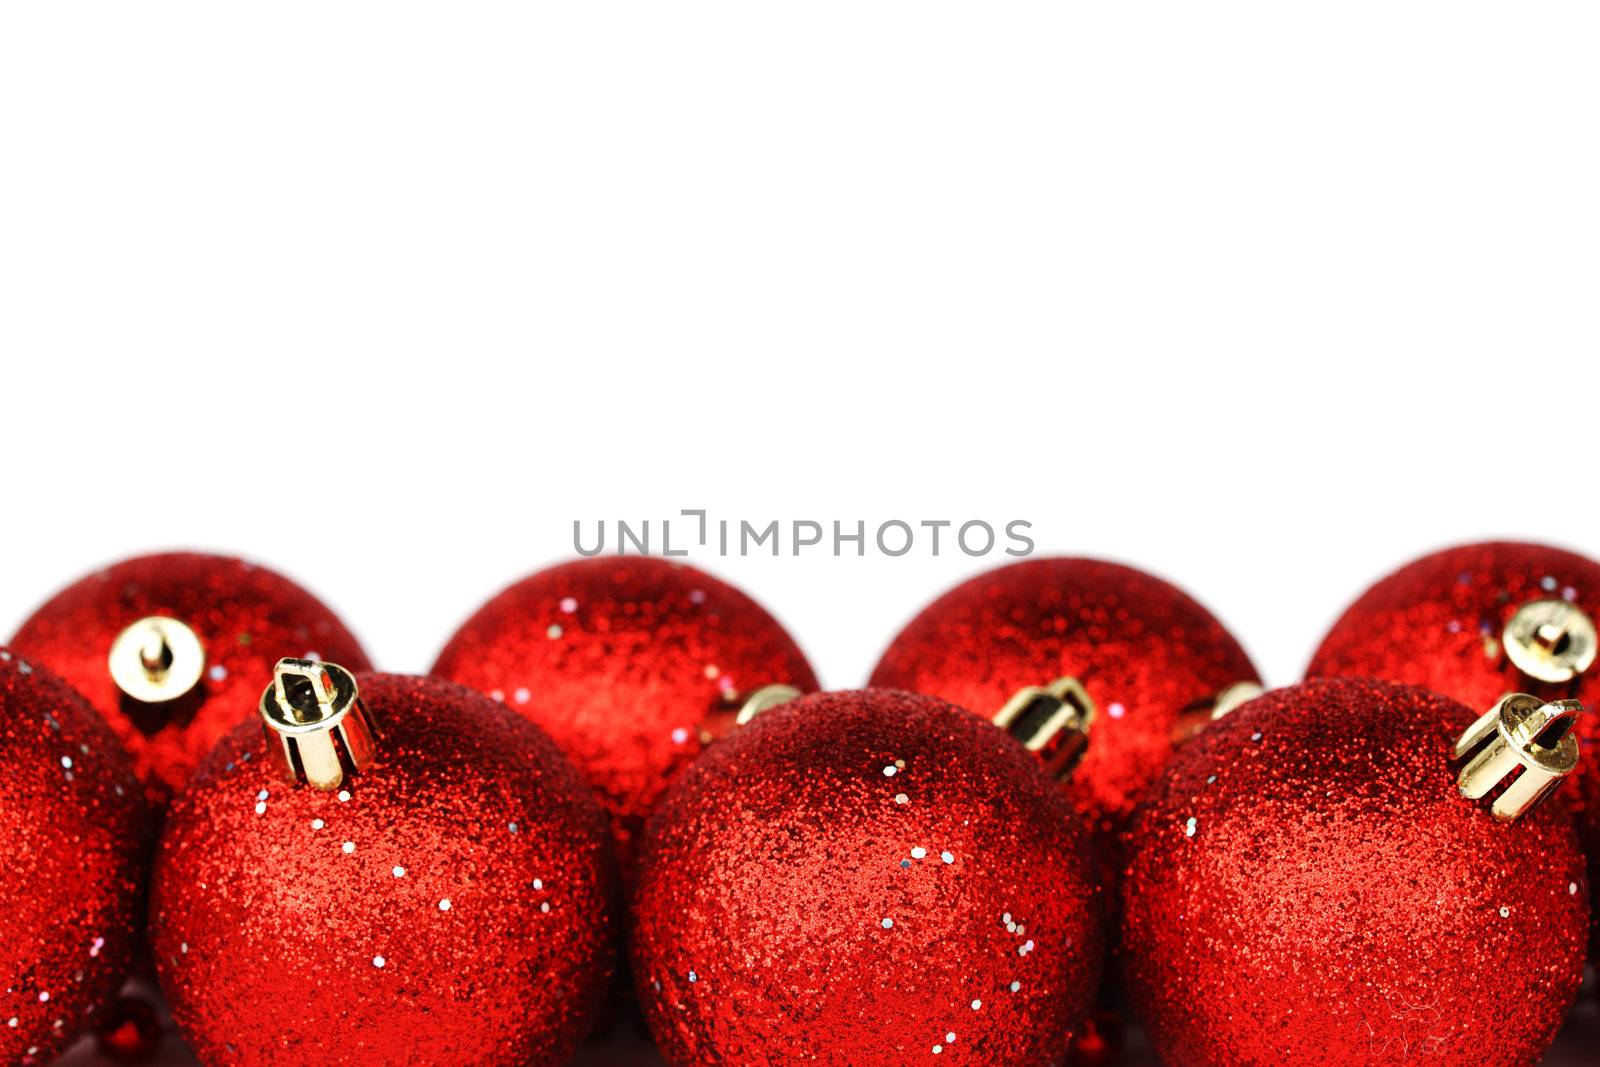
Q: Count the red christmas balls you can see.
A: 8